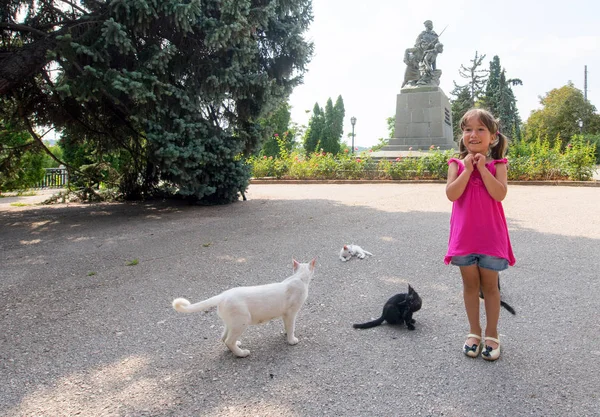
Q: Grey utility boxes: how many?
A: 0